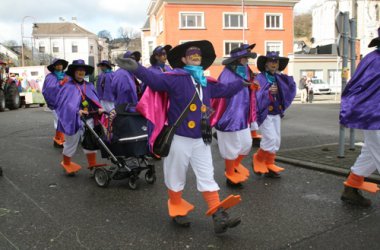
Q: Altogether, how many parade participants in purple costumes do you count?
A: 9